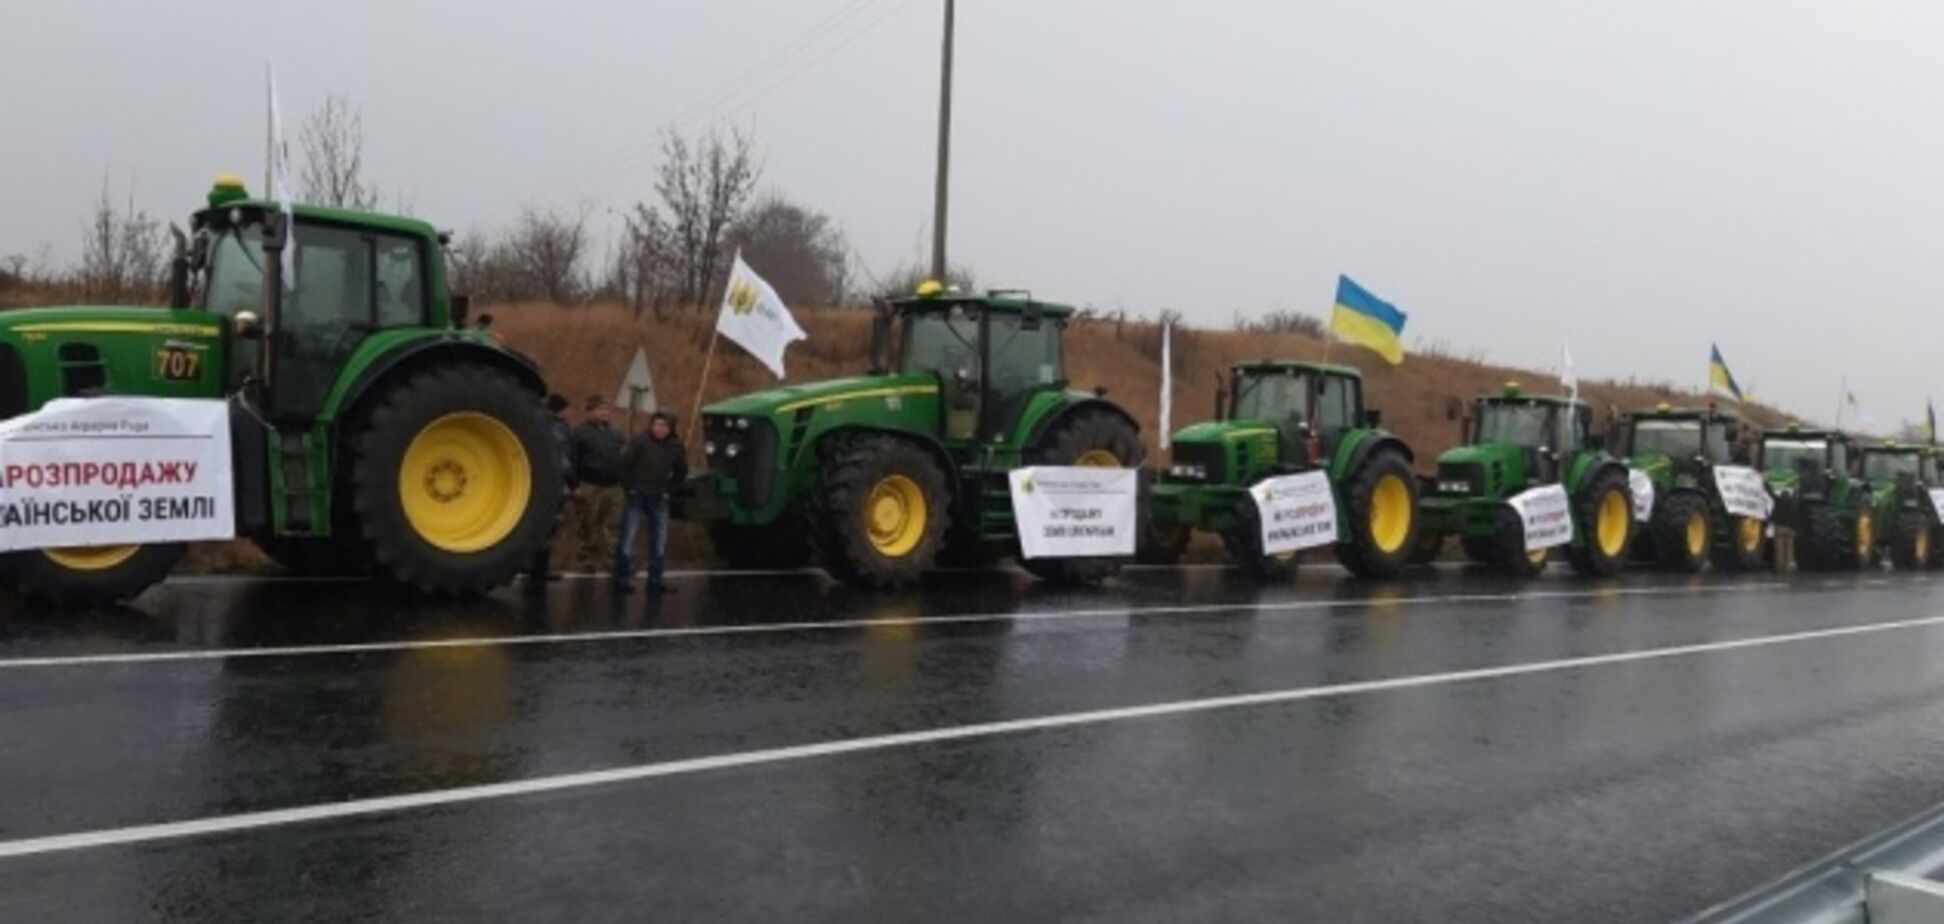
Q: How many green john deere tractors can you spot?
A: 7